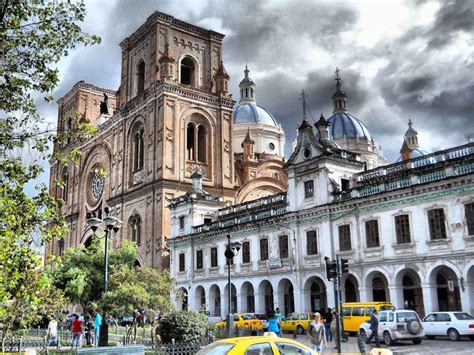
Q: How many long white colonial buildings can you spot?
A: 1